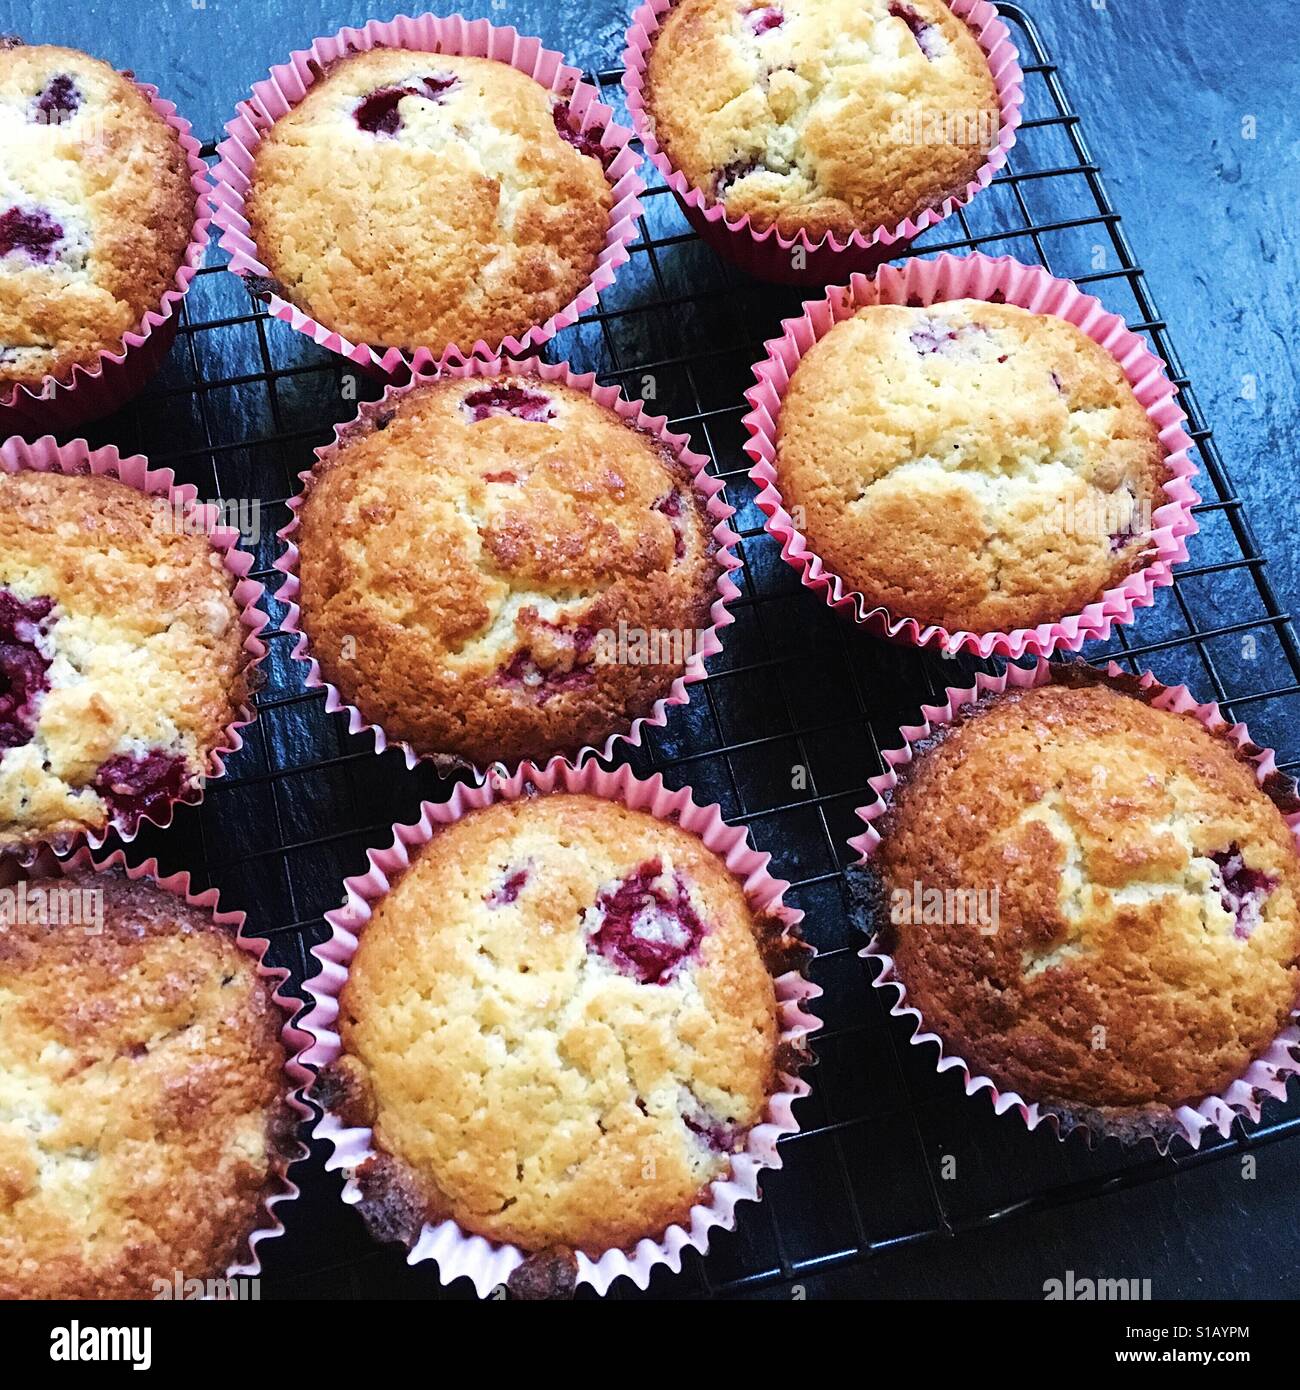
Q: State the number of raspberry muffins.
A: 9